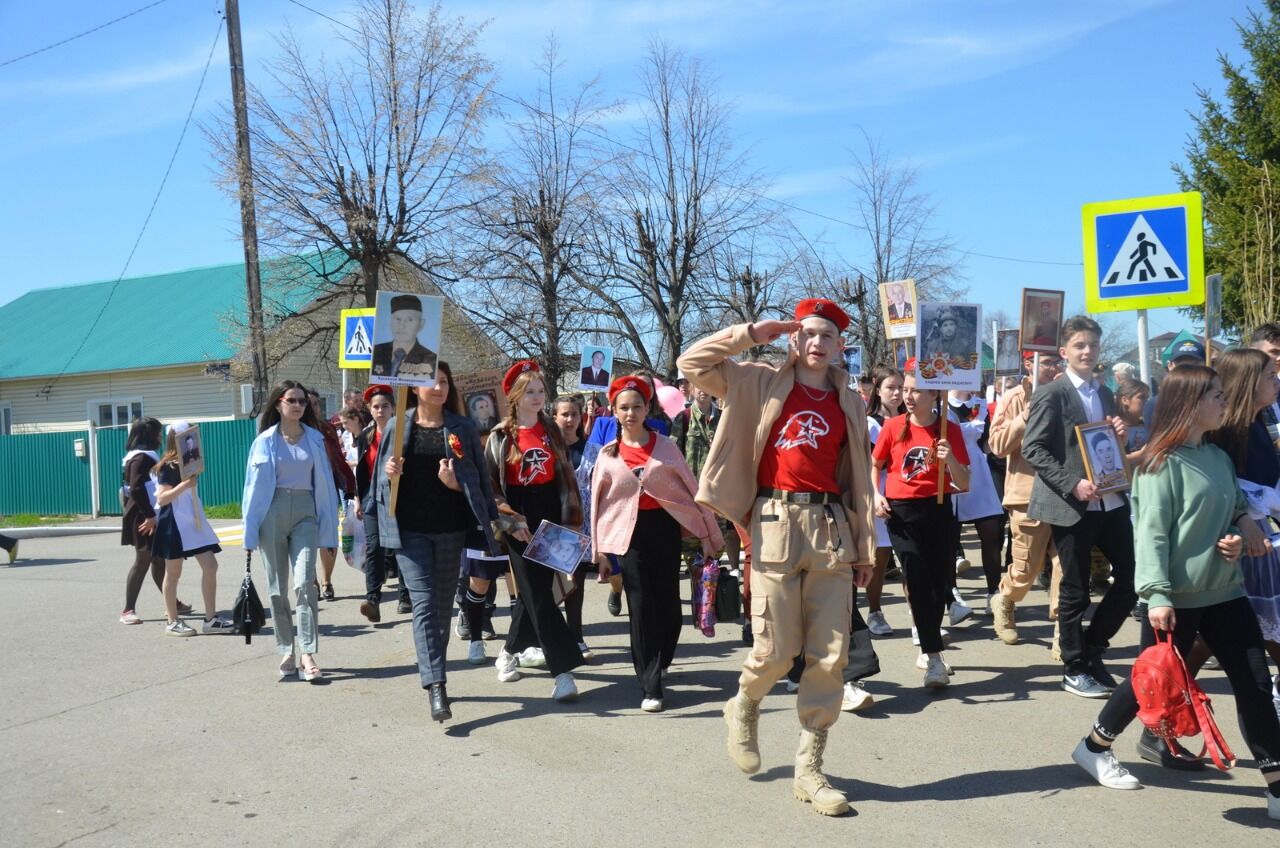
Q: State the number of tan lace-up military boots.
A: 4